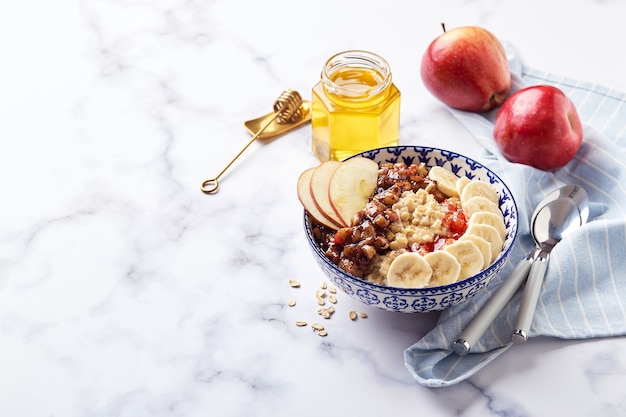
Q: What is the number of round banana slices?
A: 10